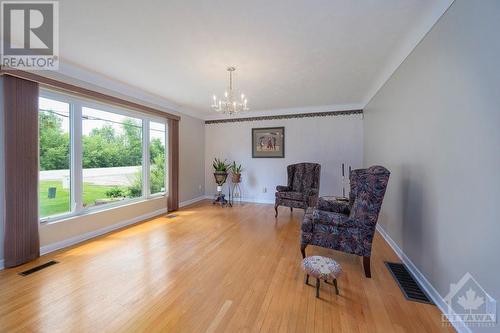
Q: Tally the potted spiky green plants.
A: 2